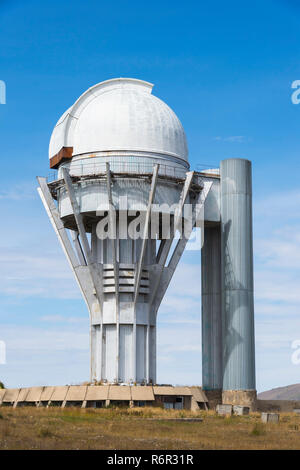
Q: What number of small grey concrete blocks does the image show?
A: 3